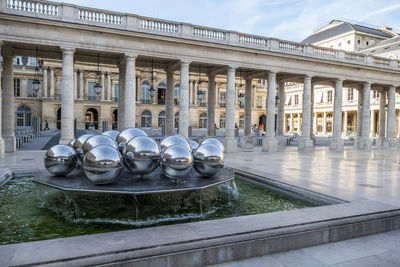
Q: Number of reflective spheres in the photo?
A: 13